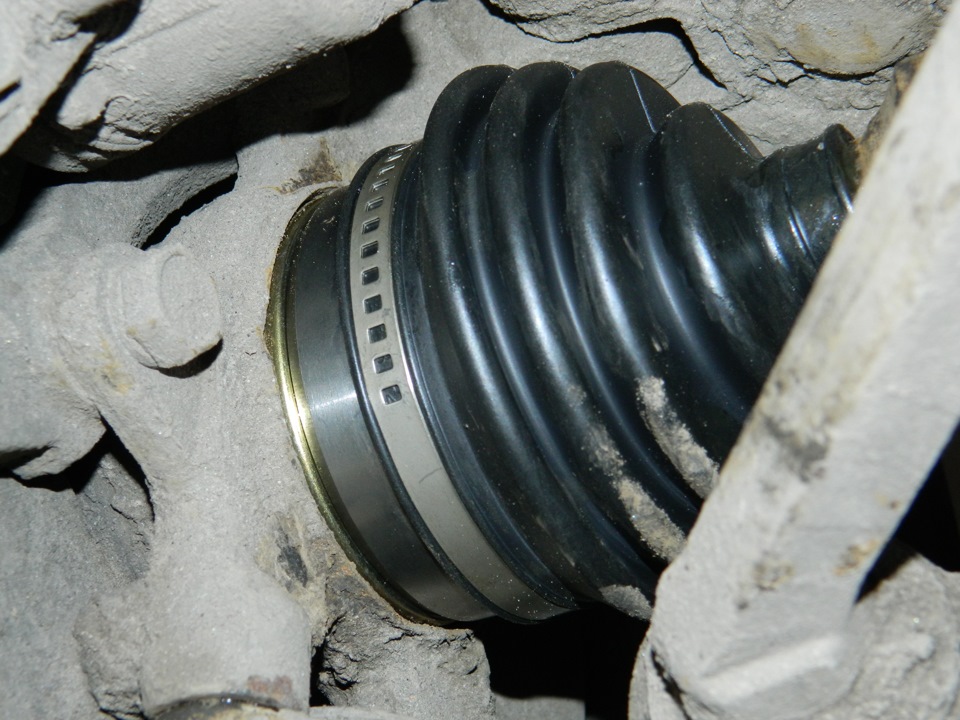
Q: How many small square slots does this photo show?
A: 12